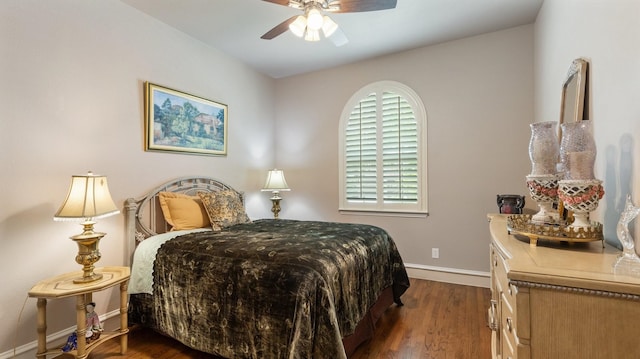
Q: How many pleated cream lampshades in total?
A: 2